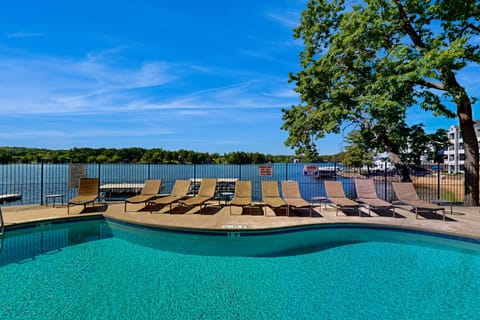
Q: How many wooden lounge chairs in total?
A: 10